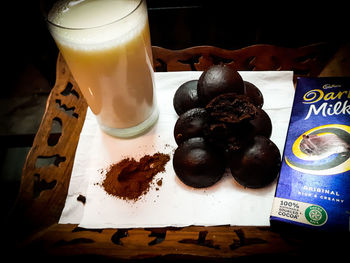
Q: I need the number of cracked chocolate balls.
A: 1